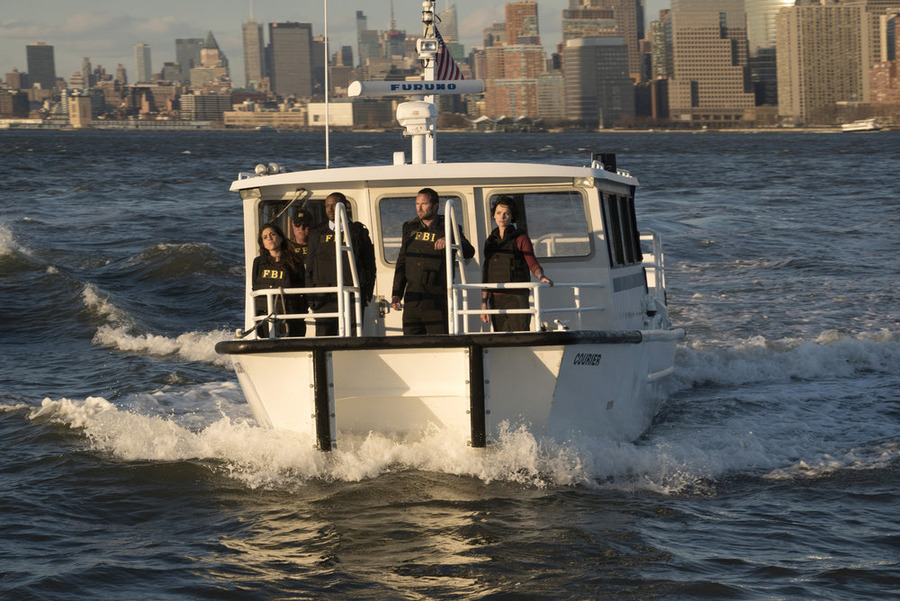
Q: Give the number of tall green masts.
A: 0